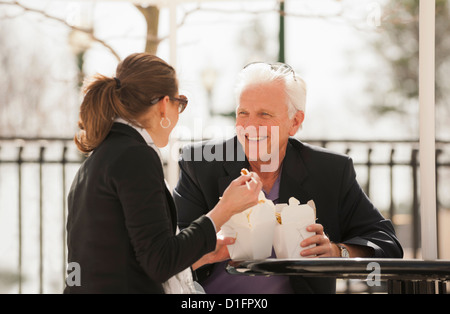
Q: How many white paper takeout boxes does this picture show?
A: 2